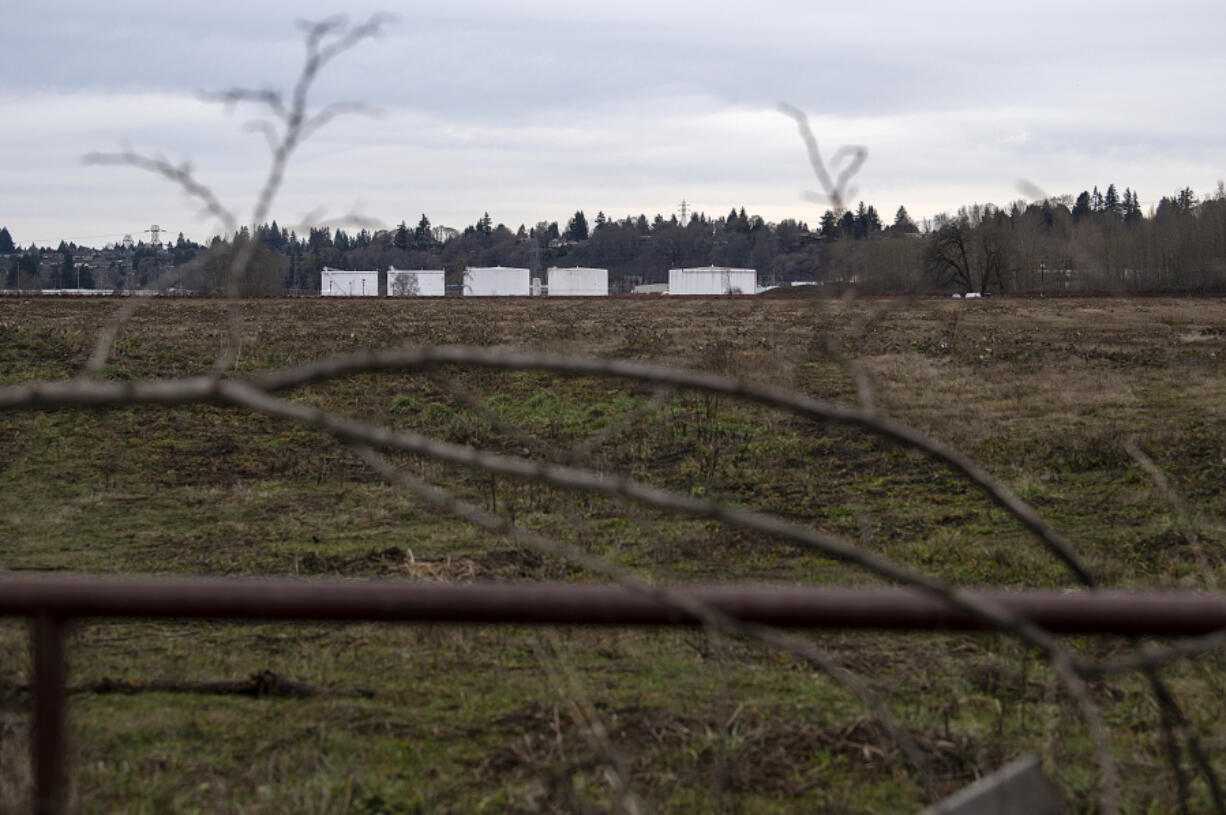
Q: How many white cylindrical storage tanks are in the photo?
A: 5